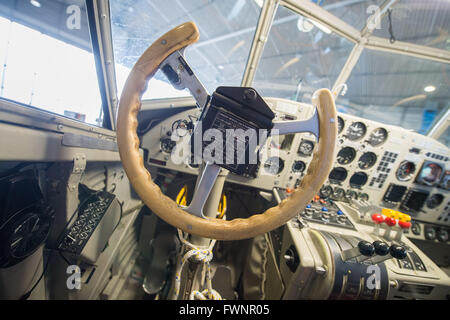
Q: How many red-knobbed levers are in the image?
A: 3